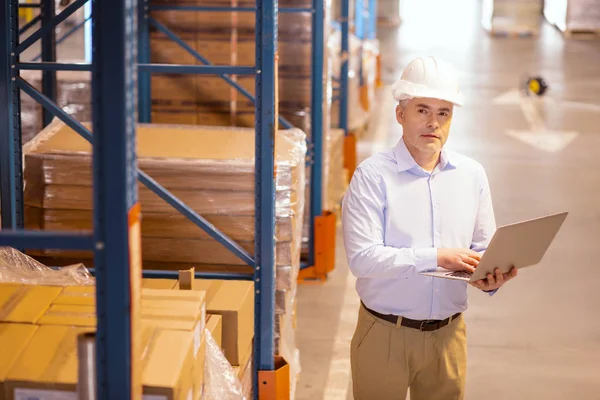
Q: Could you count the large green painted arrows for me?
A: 0